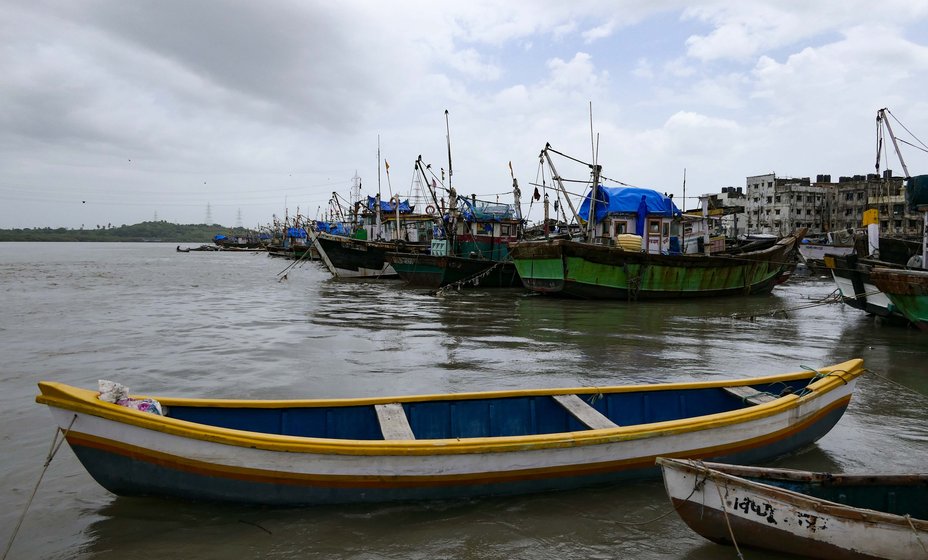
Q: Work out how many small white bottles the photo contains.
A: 0